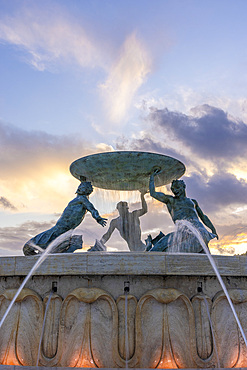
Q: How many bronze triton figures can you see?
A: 3